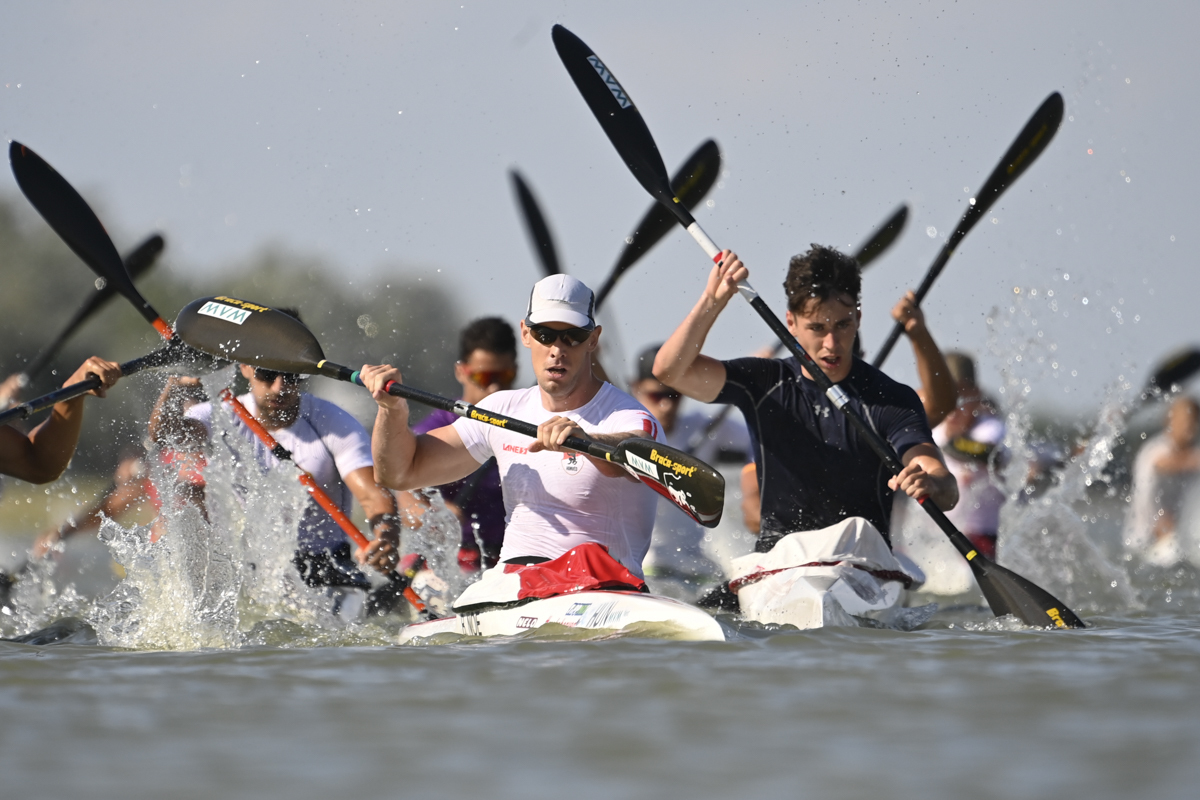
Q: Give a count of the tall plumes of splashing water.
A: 2